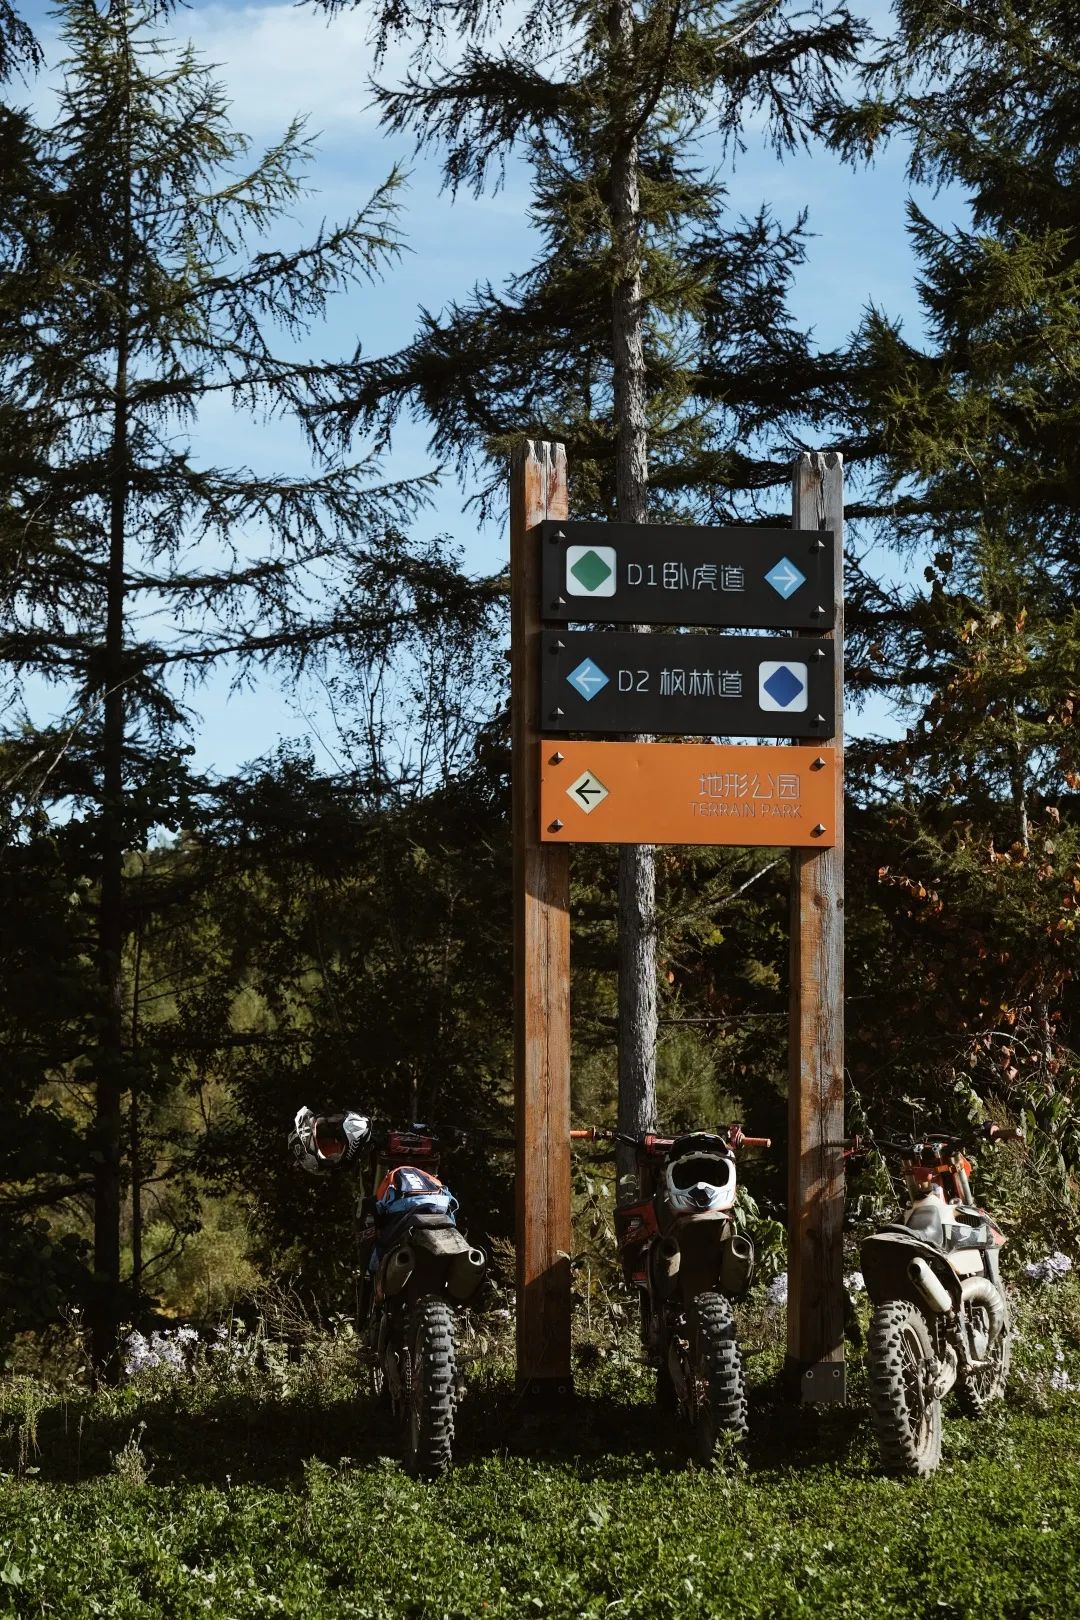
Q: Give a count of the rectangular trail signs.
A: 3